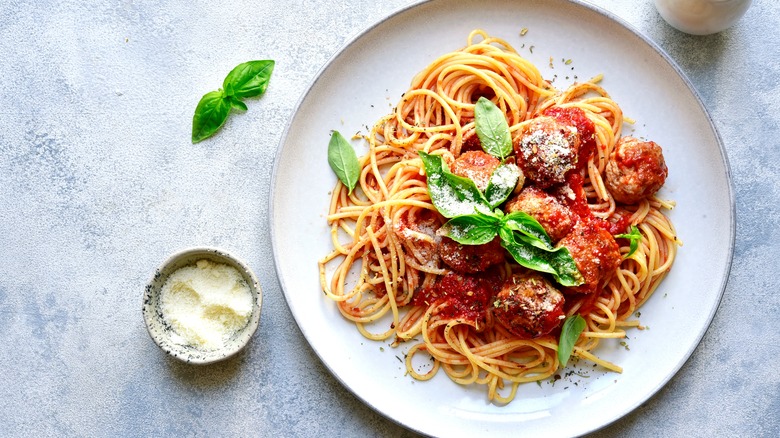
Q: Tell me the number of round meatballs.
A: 7